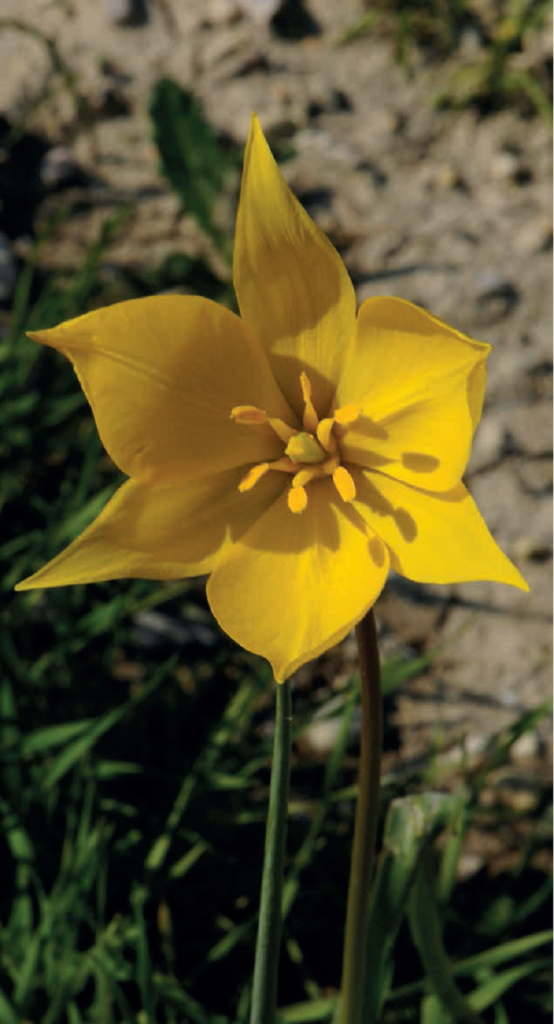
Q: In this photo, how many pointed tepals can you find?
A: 6